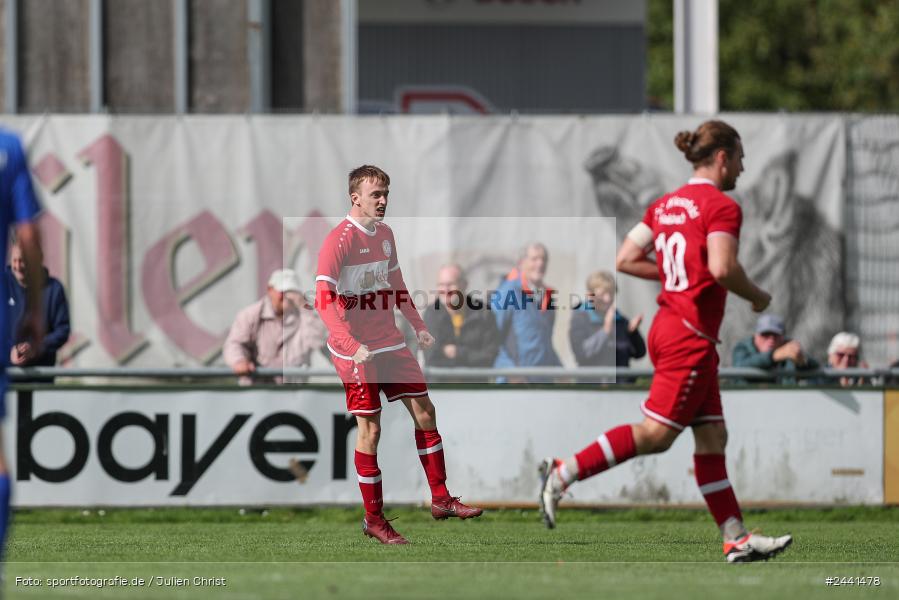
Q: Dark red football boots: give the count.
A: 2